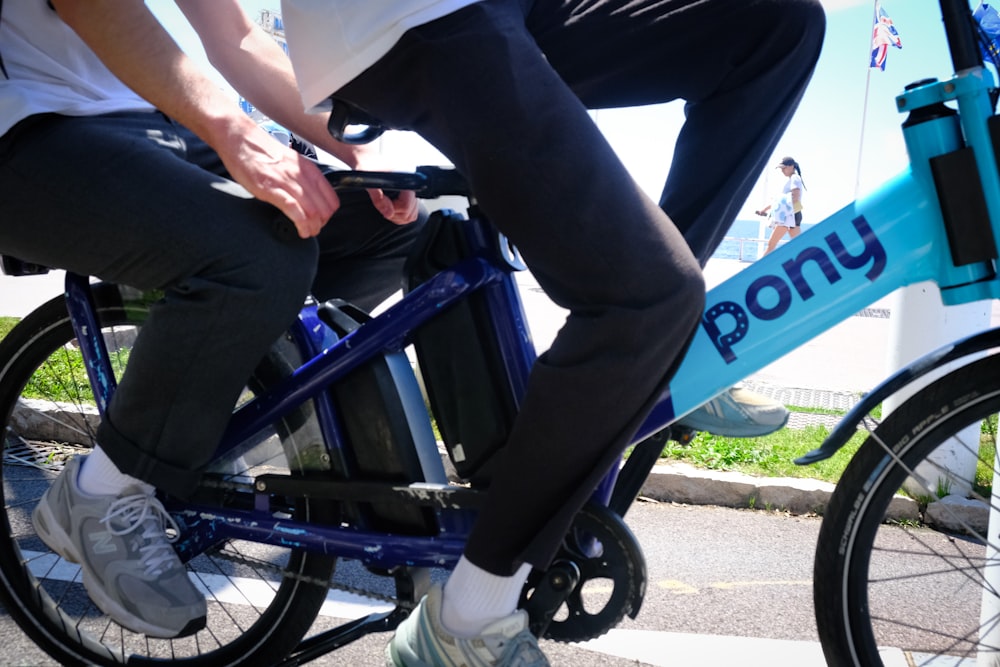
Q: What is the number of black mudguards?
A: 1